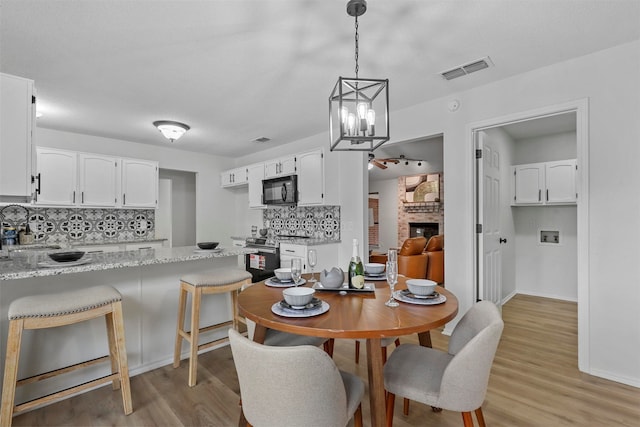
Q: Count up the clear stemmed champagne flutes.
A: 4